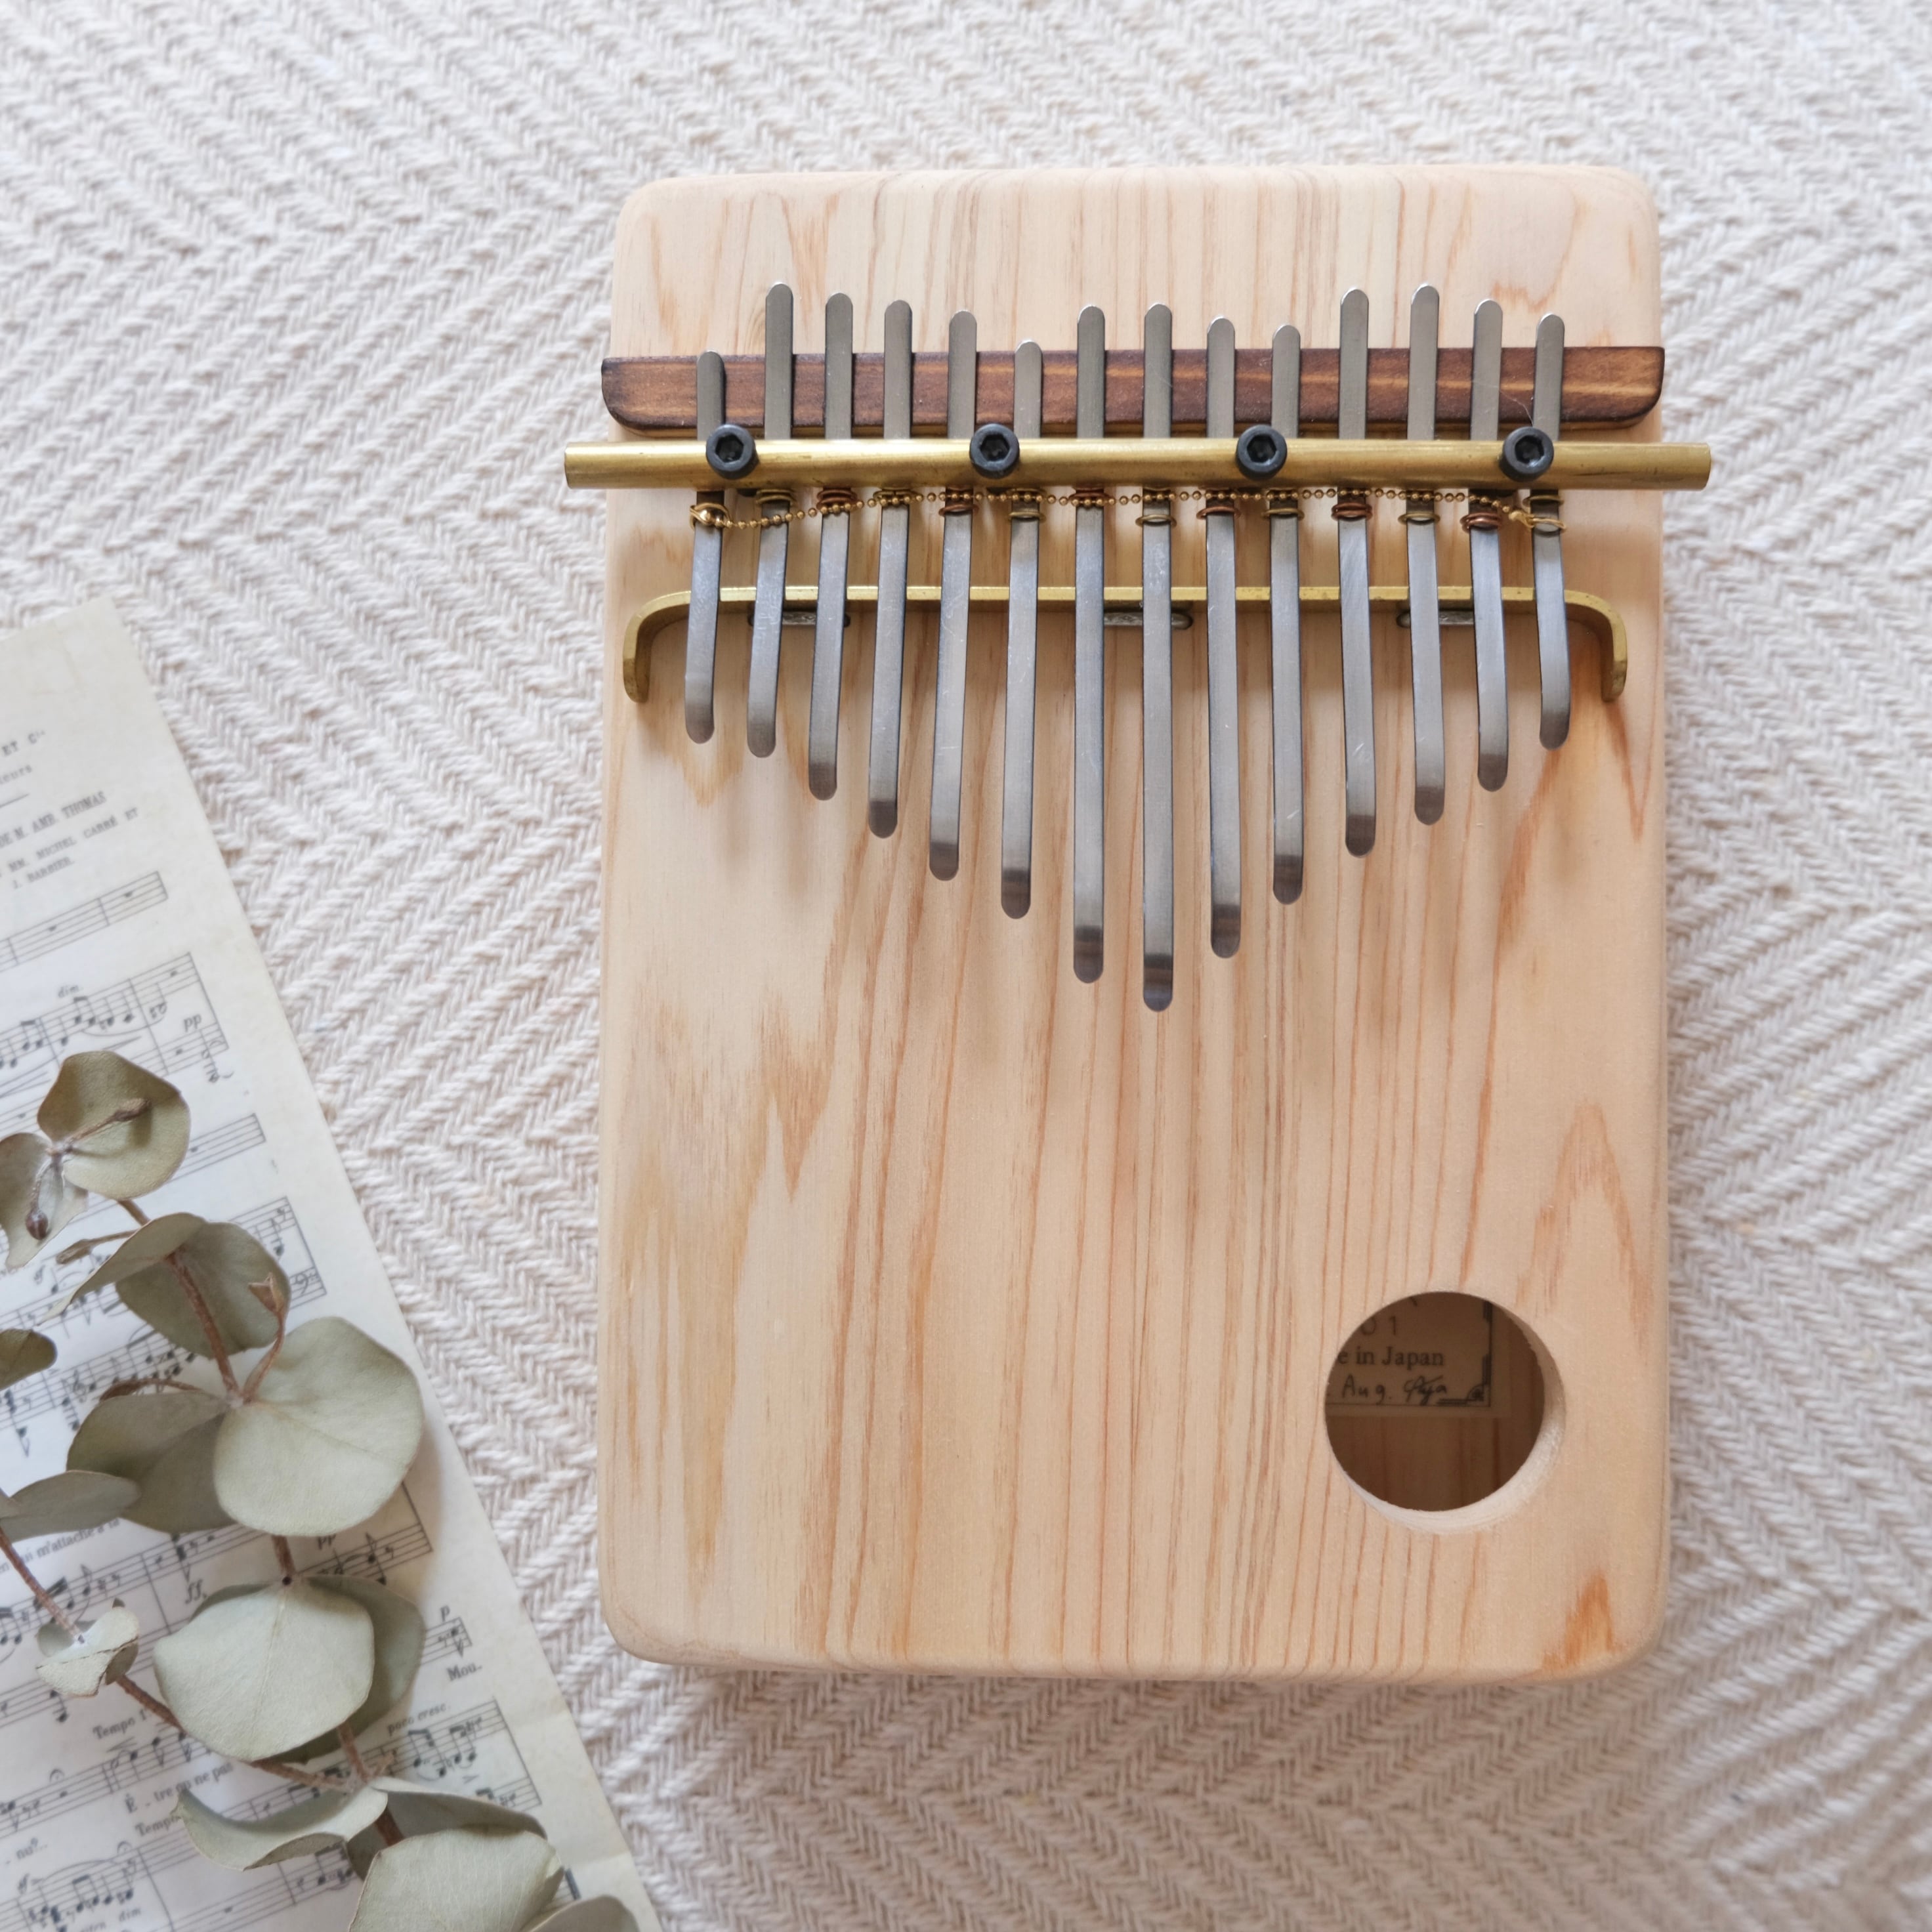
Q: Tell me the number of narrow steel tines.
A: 14